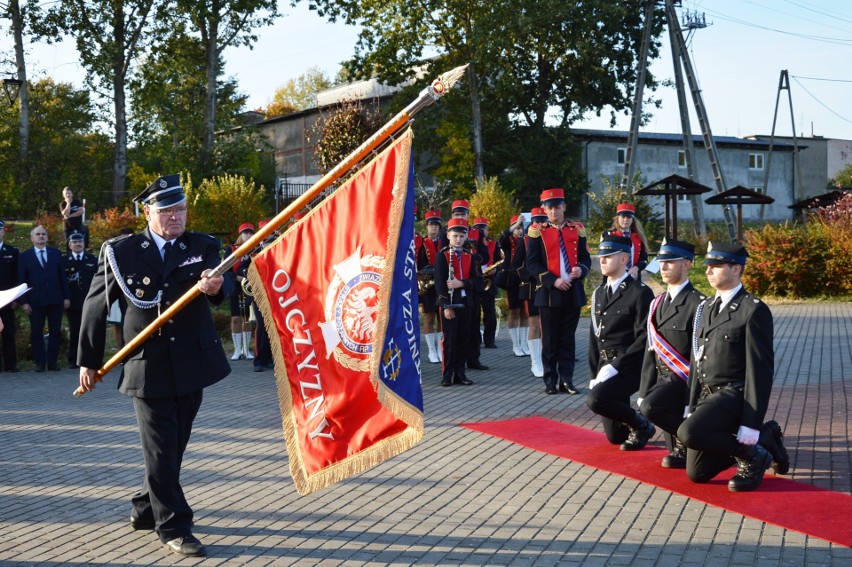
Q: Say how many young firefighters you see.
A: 3